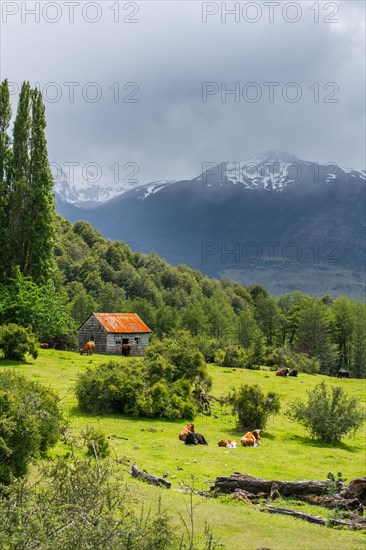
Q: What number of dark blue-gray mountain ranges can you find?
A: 1